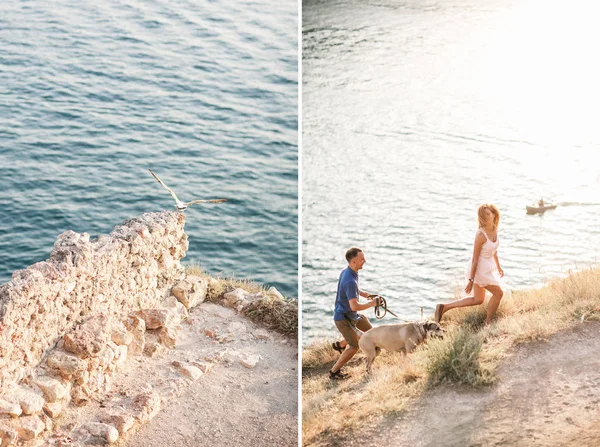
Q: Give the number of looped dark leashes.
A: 1